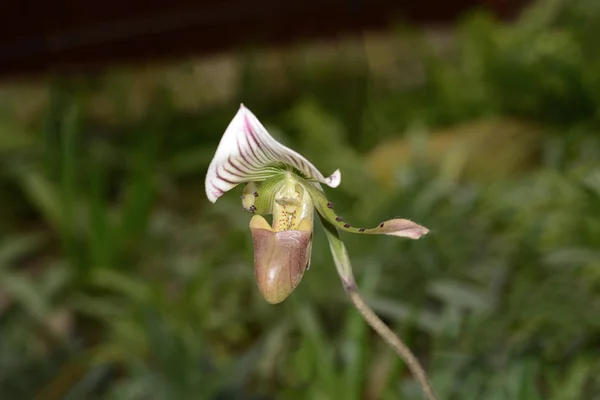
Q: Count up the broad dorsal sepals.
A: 1